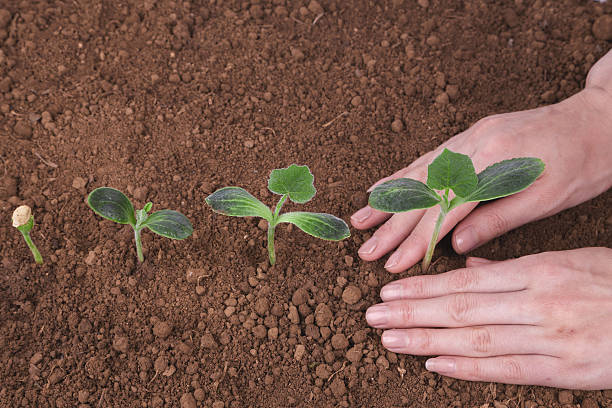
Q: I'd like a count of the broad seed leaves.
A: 6